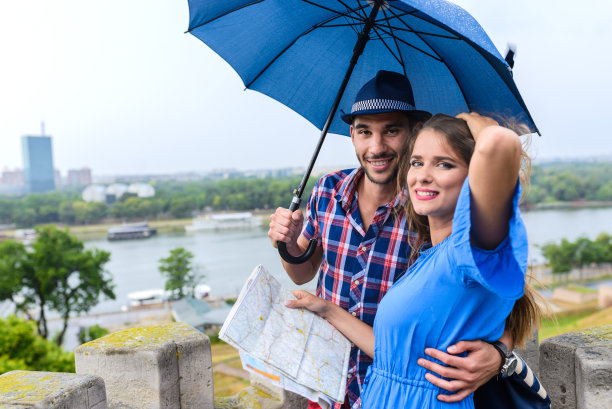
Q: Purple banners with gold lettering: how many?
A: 0